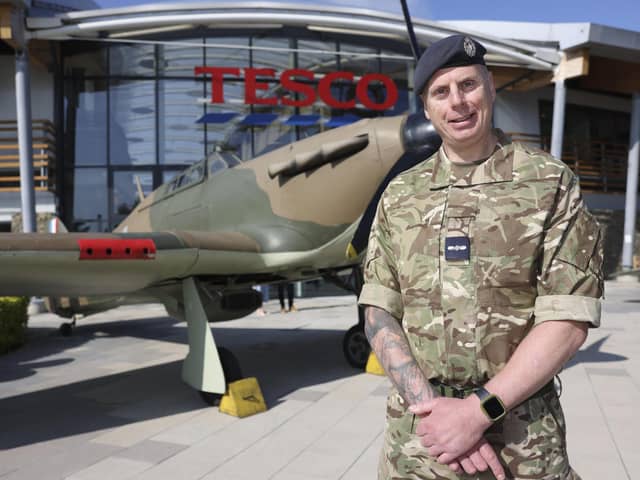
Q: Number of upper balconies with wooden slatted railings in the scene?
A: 2